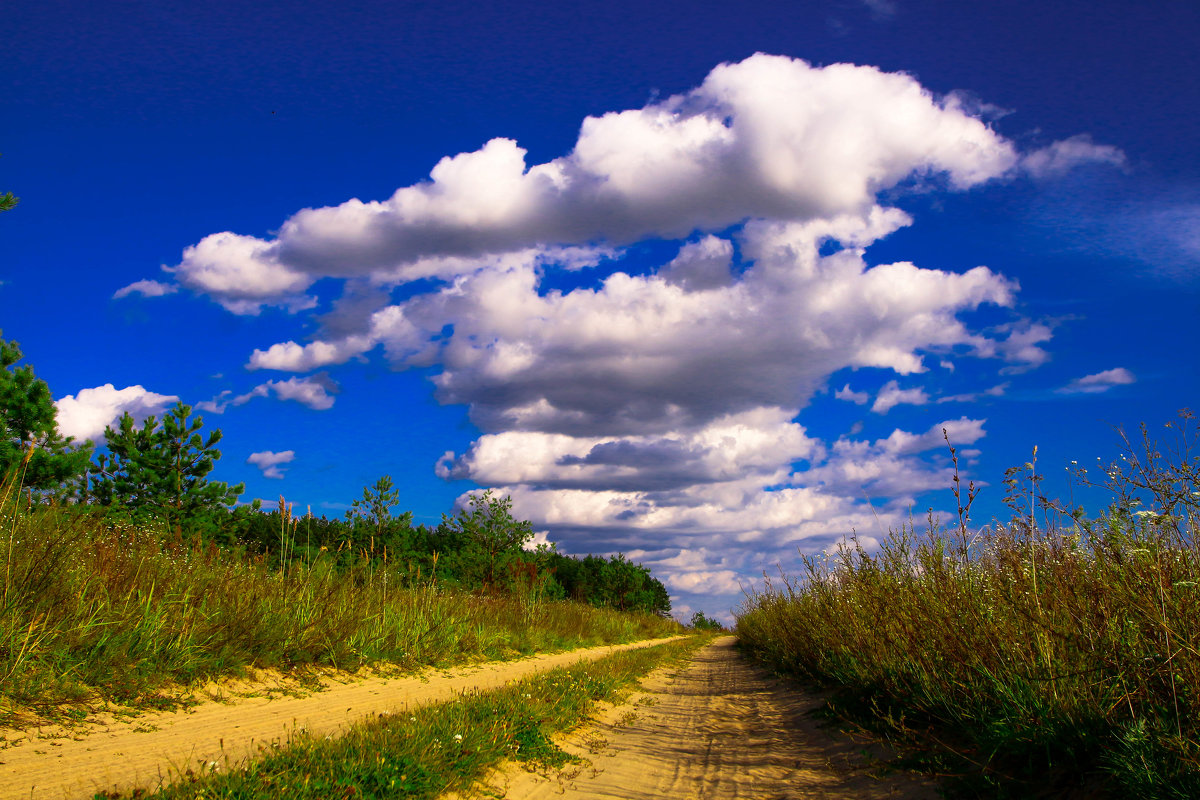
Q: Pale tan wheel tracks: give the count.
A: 2